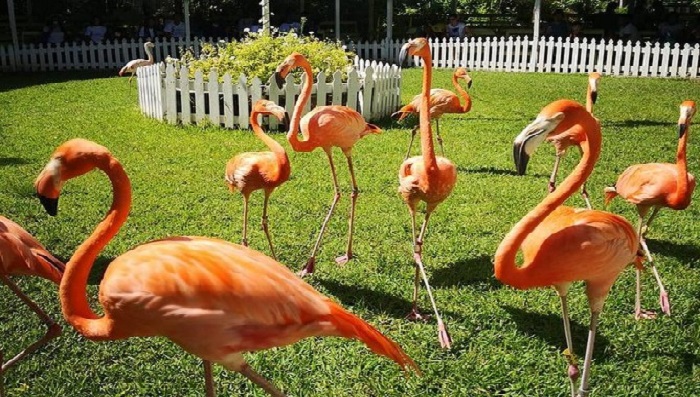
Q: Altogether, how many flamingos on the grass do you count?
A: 10